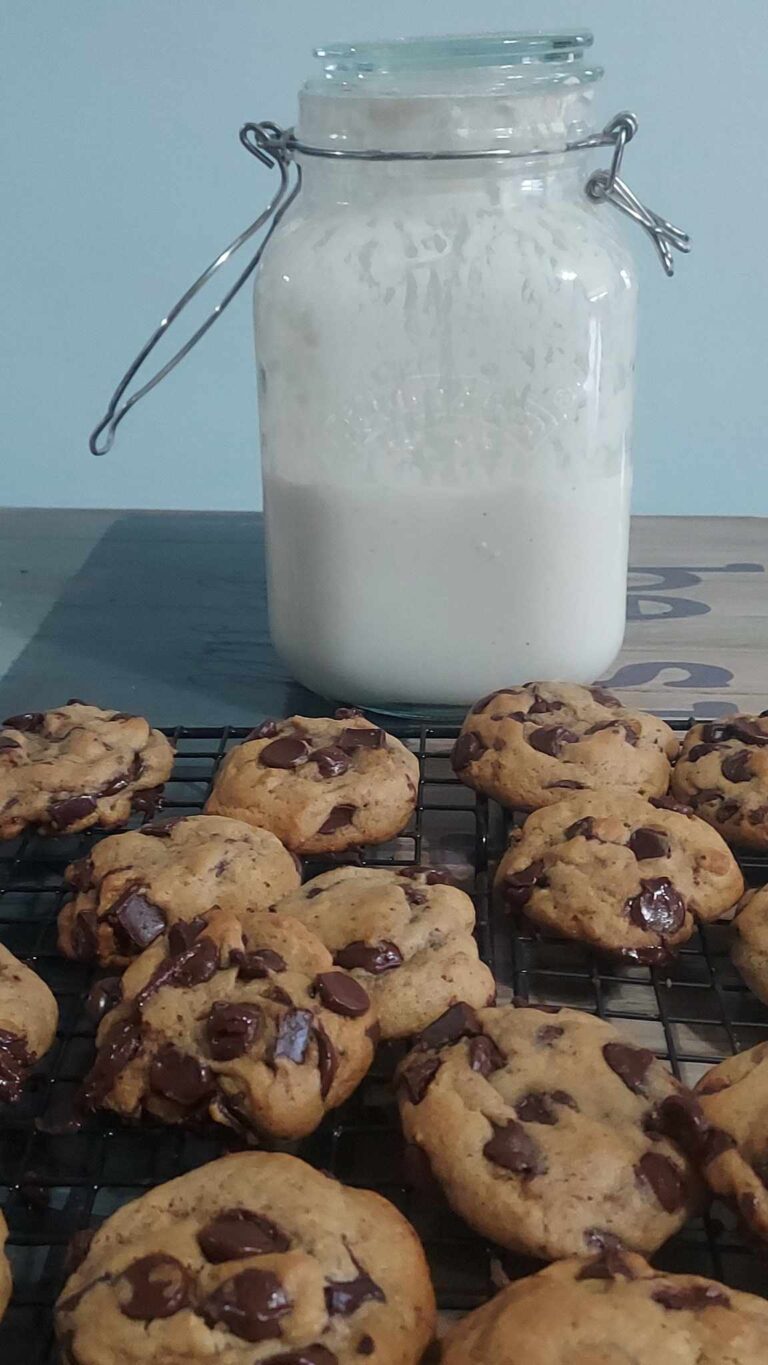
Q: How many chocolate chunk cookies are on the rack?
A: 15